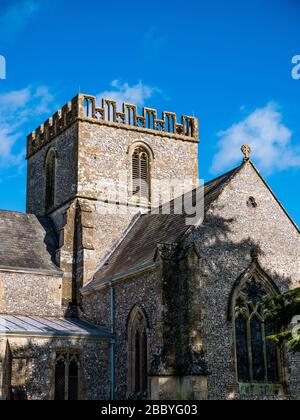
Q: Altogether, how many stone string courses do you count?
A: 2